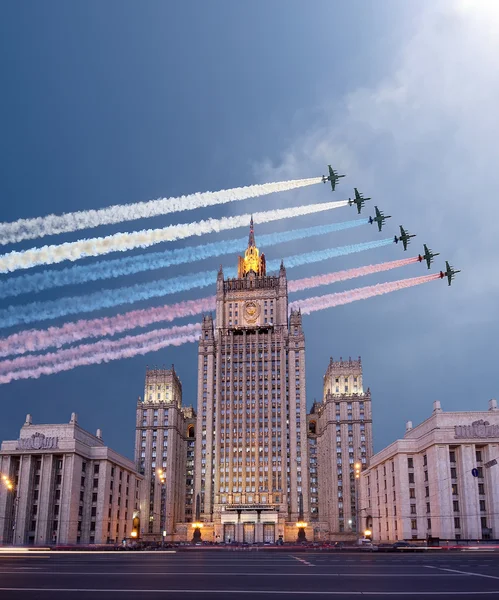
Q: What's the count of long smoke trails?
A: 6